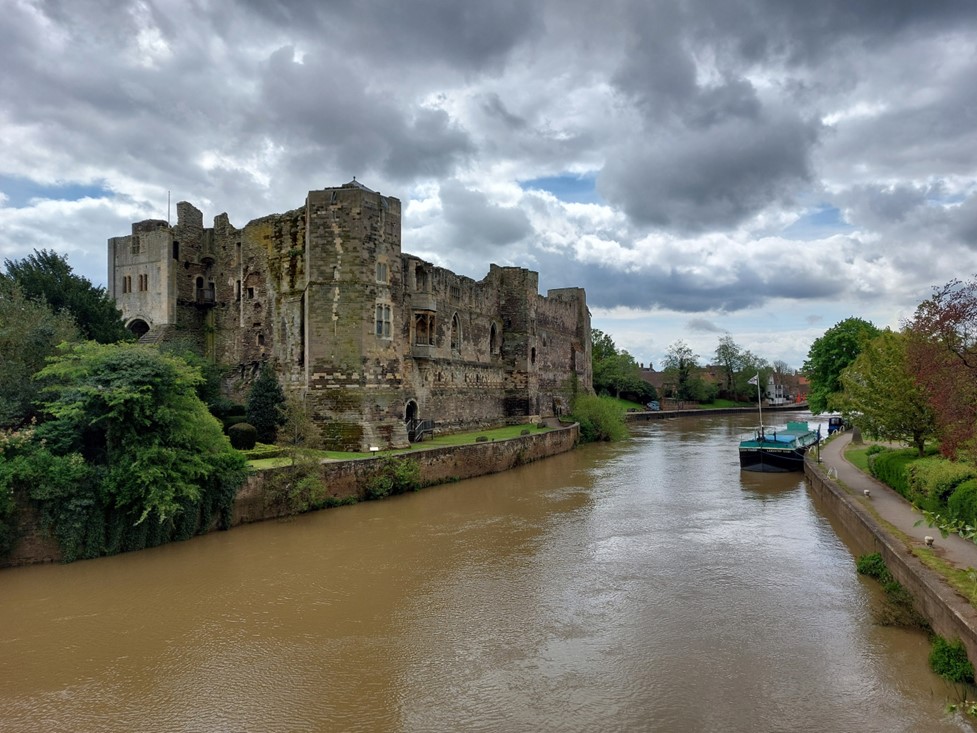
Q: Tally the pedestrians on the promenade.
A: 0